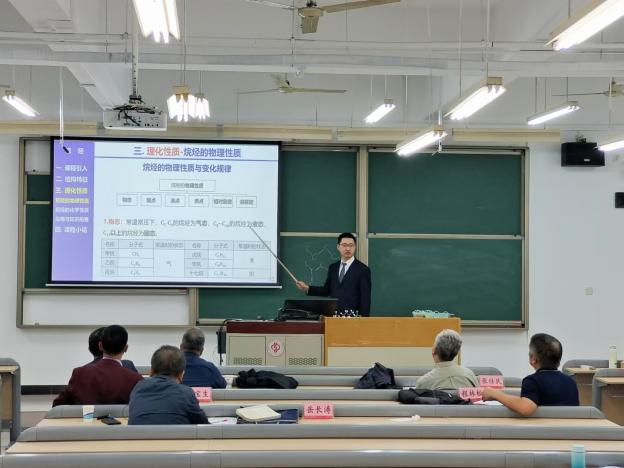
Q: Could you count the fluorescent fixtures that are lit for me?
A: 10